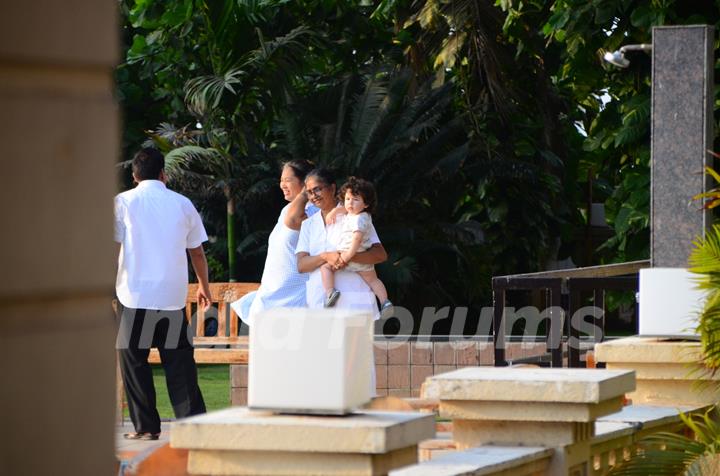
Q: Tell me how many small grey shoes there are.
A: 2